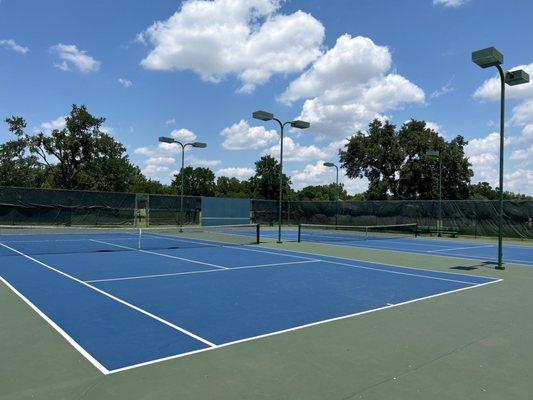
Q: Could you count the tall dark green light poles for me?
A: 5